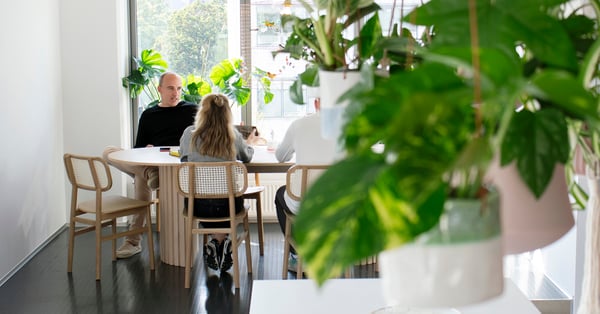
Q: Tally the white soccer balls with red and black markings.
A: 0